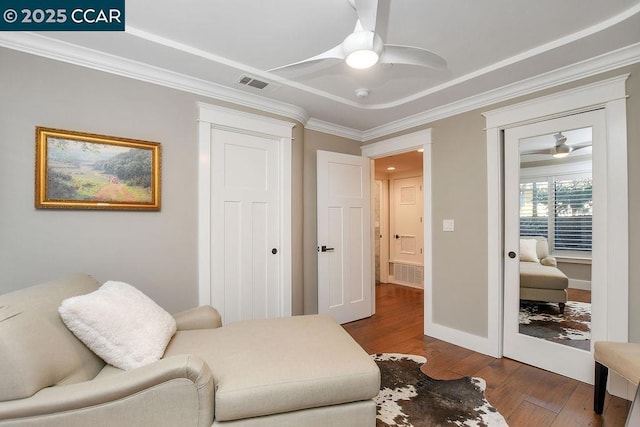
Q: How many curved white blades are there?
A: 3